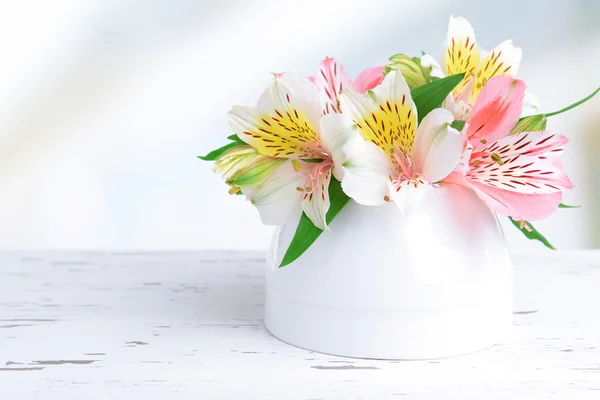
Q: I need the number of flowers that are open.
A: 5